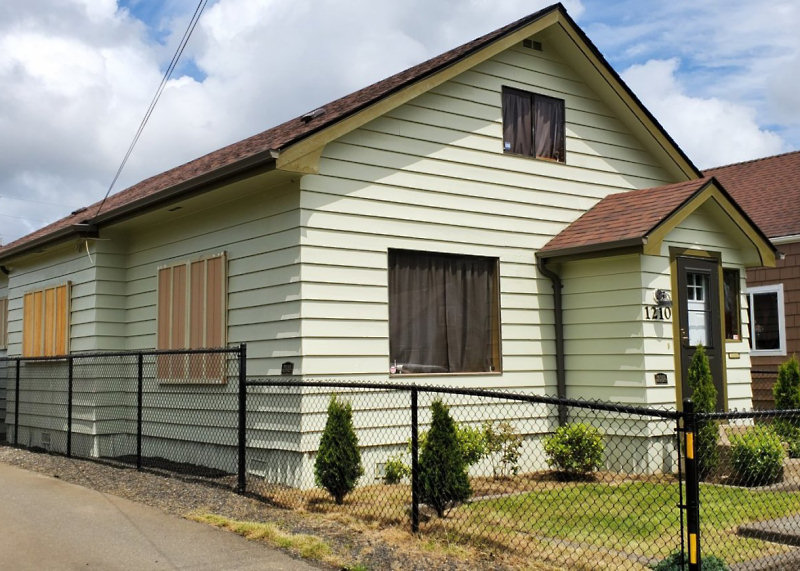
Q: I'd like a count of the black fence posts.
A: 6